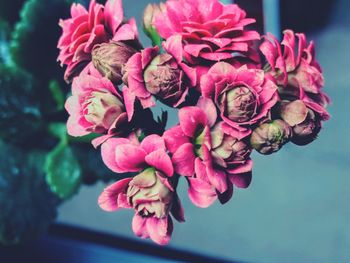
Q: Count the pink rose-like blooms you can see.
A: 8